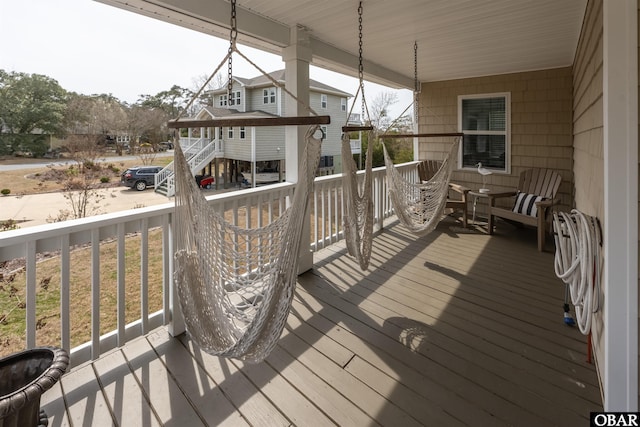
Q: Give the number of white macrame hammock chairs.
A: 3